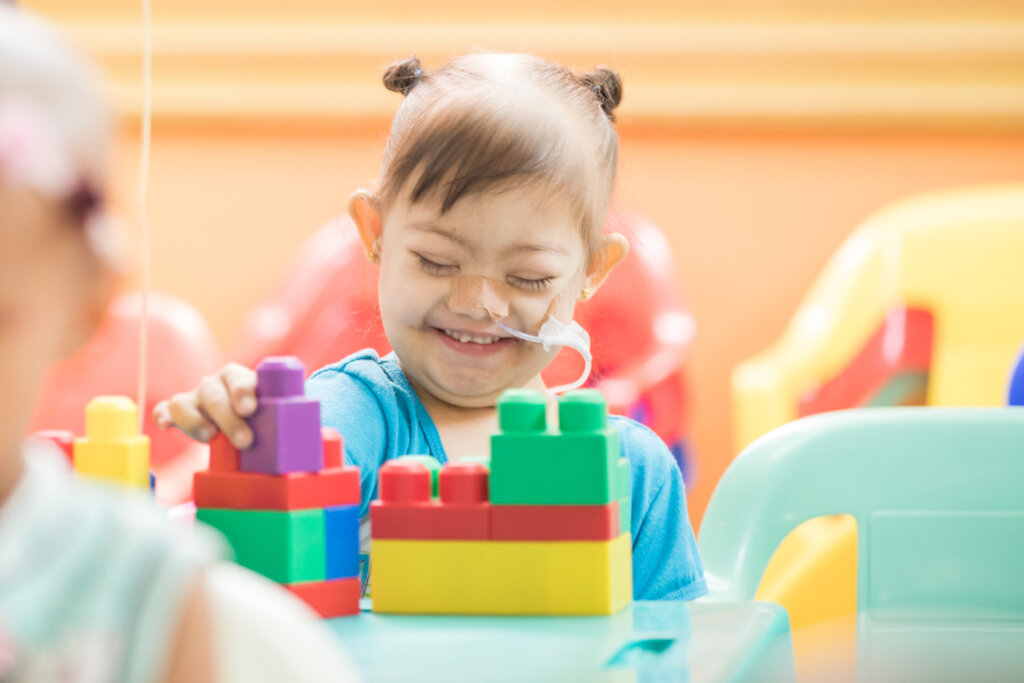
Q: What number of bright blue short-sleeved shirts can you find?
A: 1